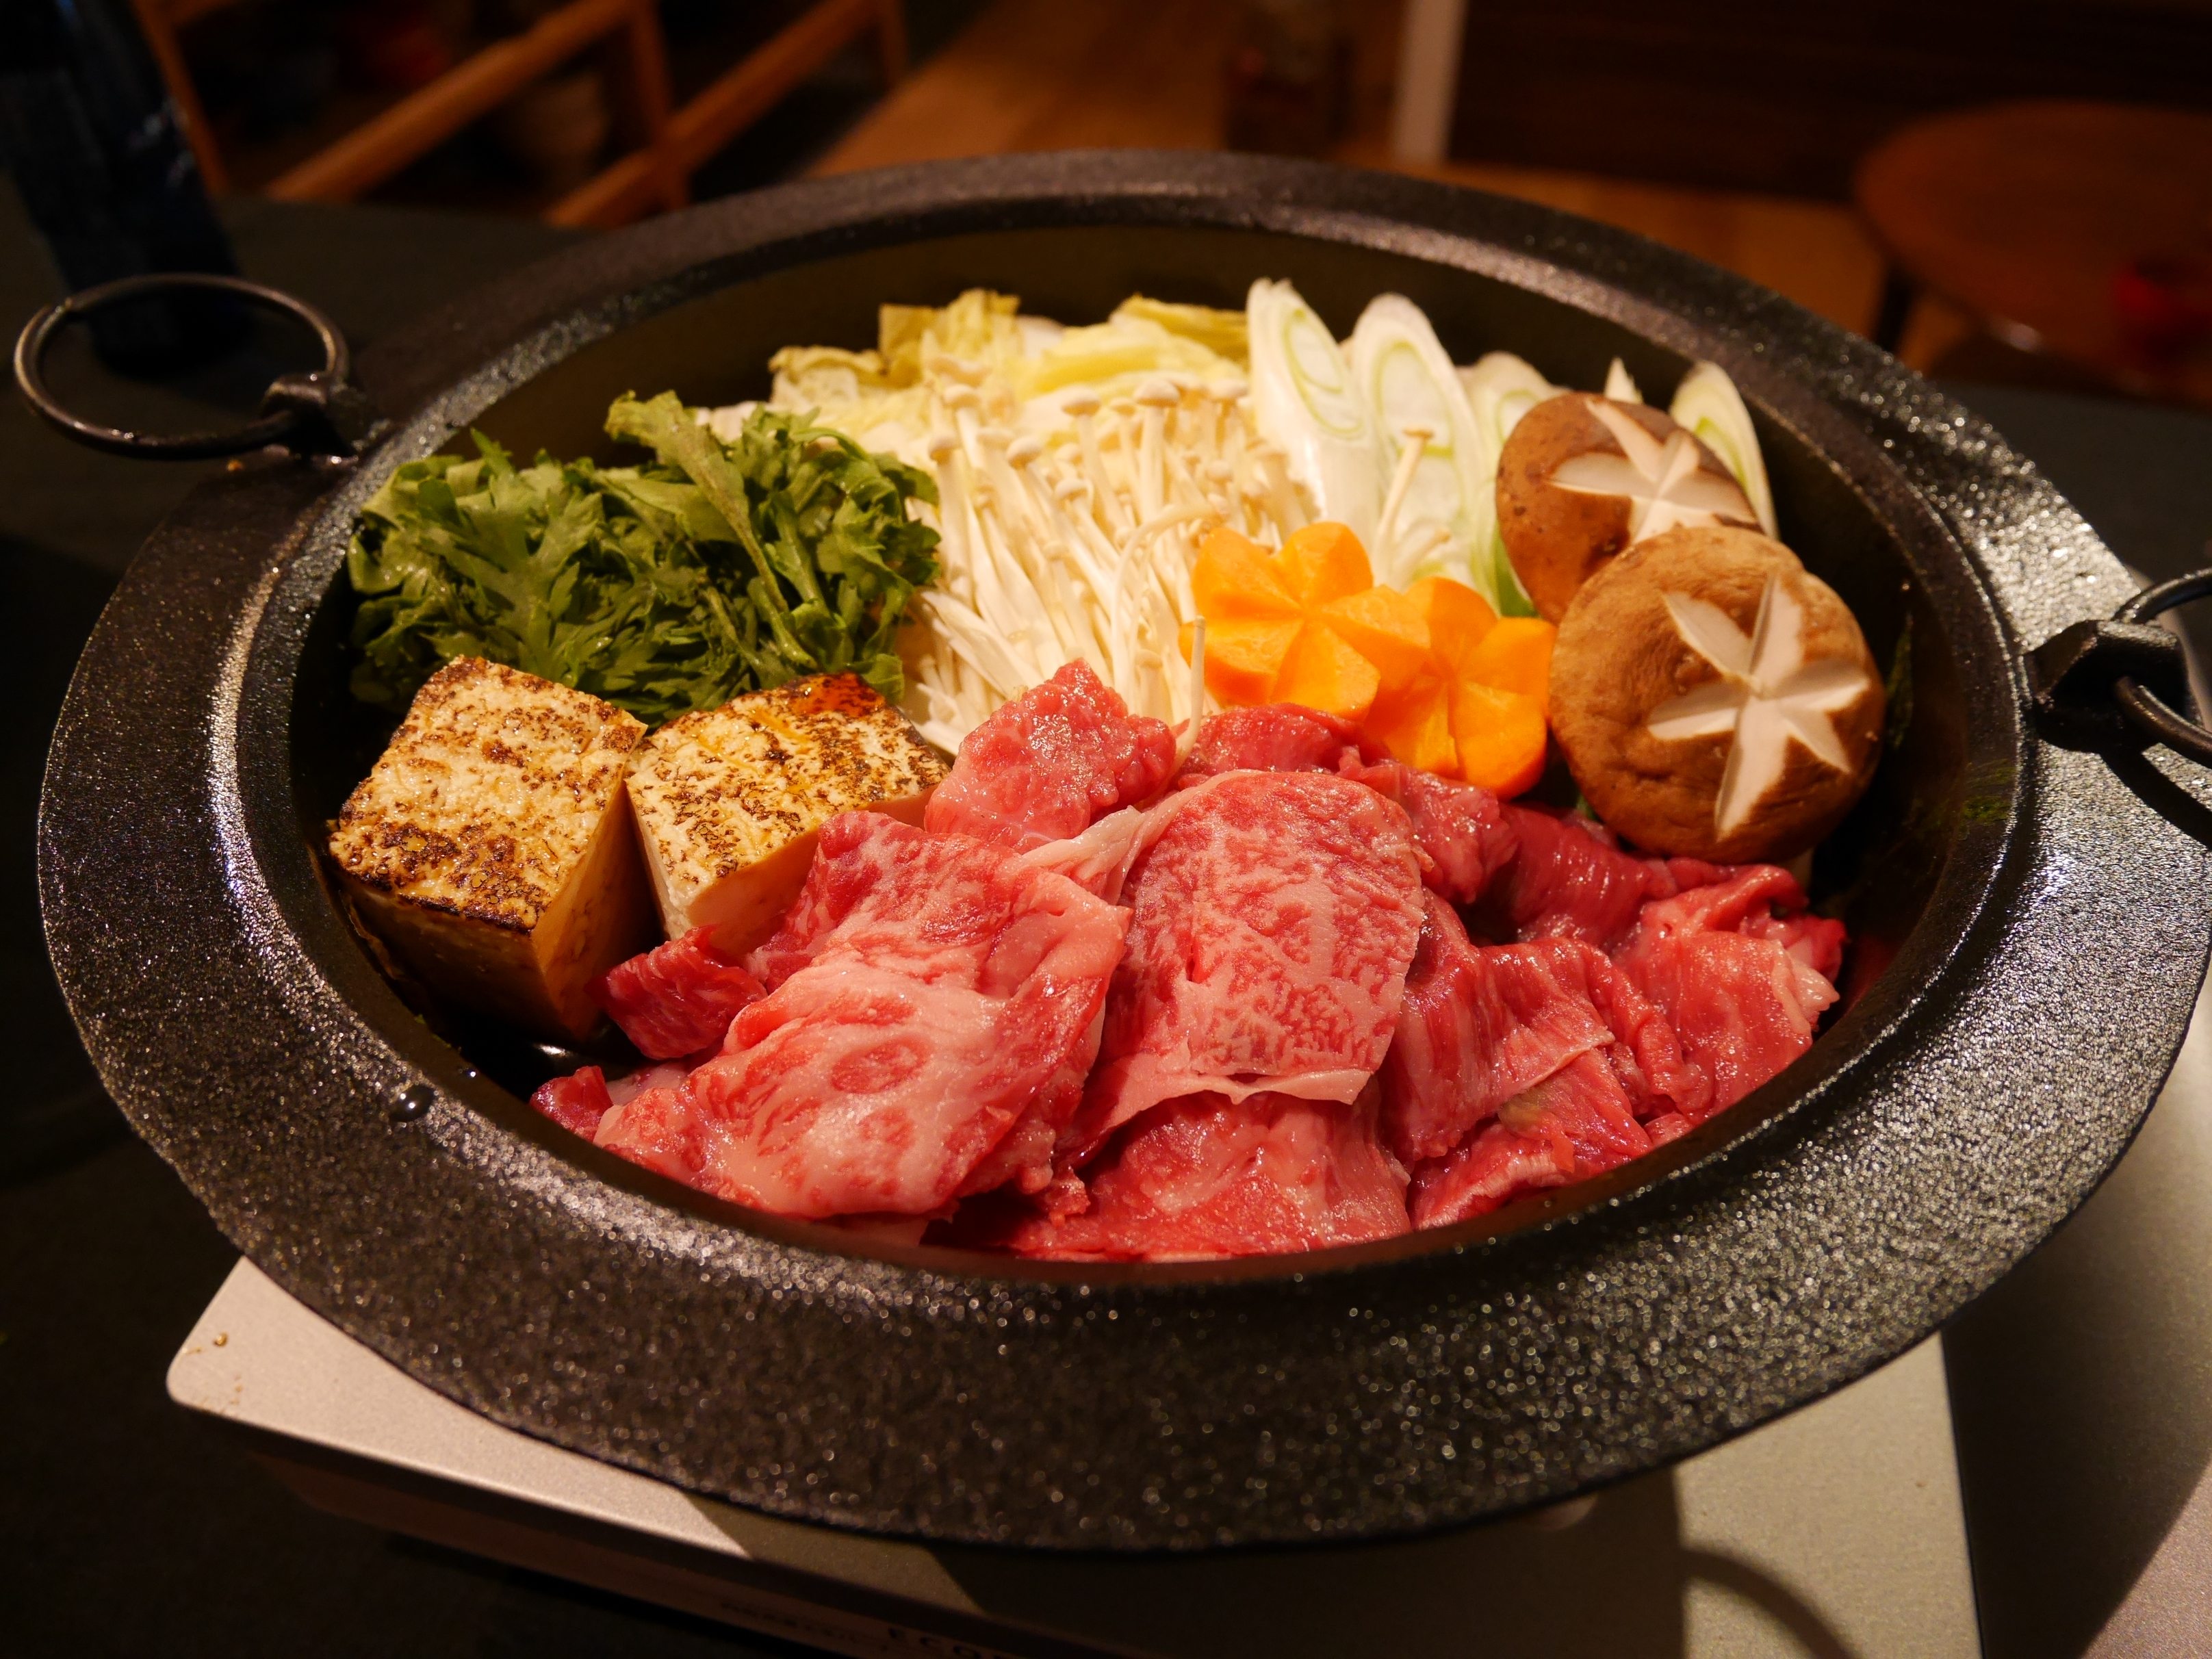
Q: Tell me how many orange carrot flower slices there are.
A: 2